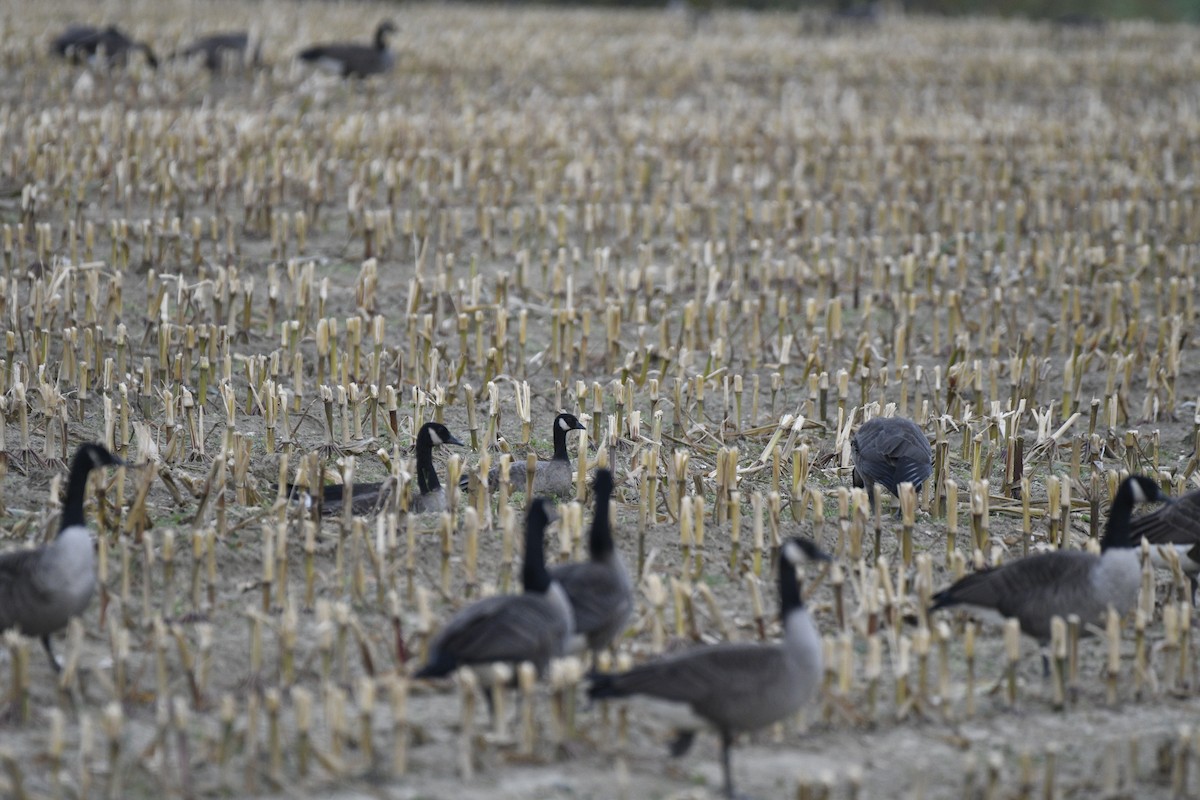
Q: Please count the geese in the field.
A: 12